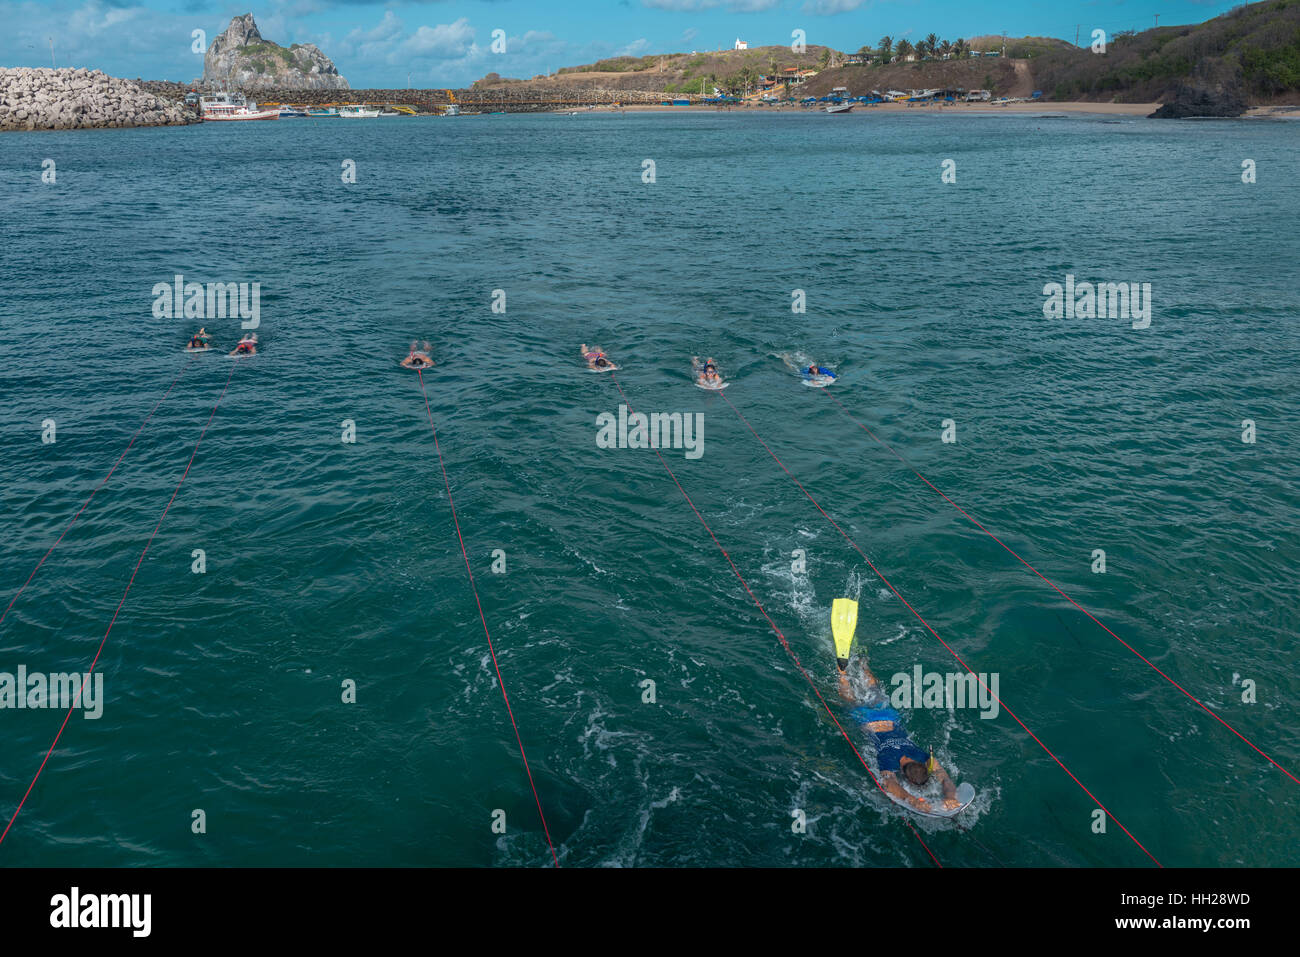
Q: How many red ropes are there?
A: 6